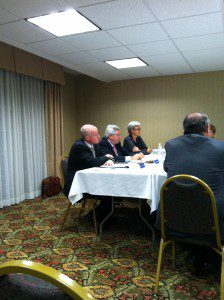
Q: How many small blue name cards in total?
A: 2